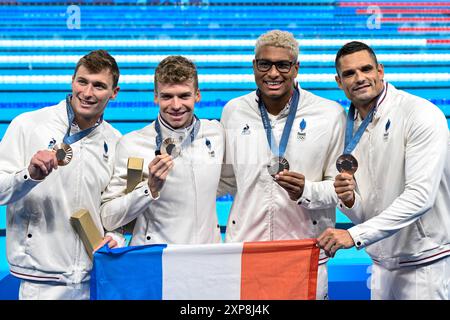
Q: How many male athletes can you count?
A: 4